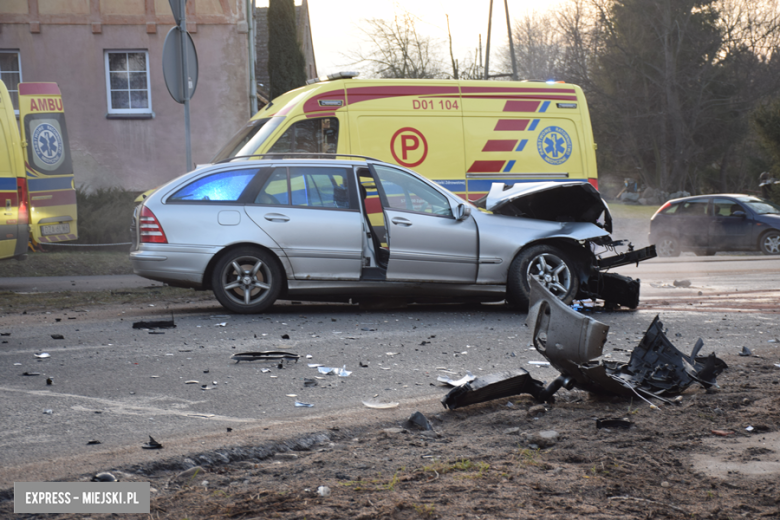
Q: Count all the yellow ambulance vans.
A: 2